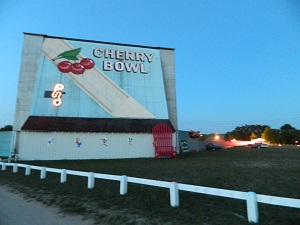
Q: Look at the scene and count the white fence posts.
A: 9